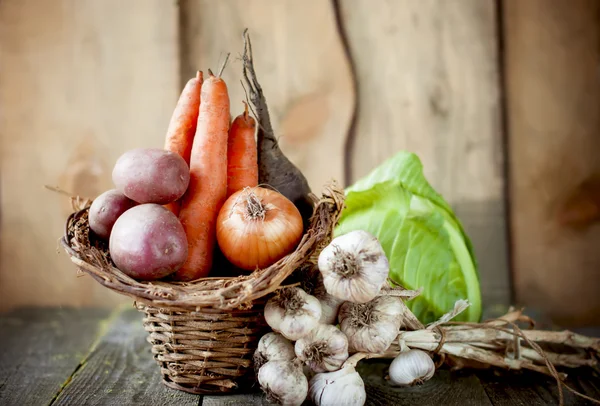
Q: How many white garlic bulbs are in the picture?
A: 9